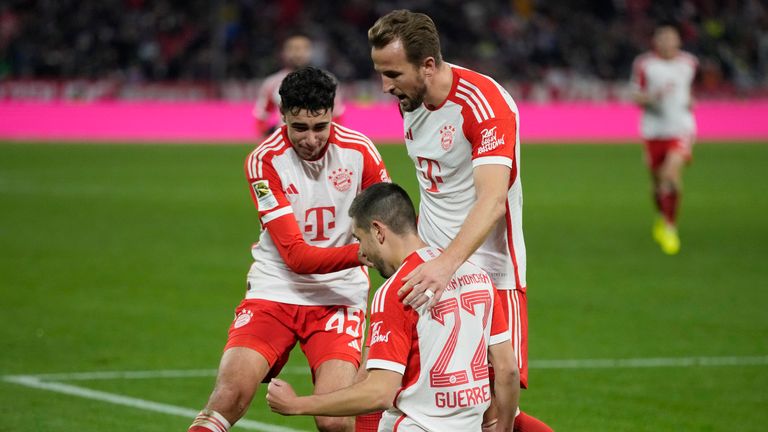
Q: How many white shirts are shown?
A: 5